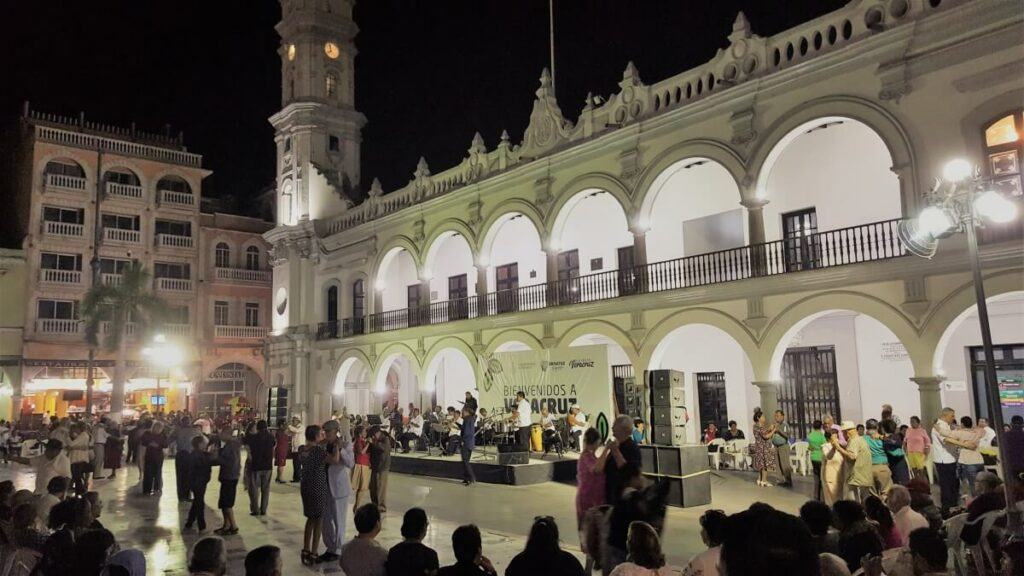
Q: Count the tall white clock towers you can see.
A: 1